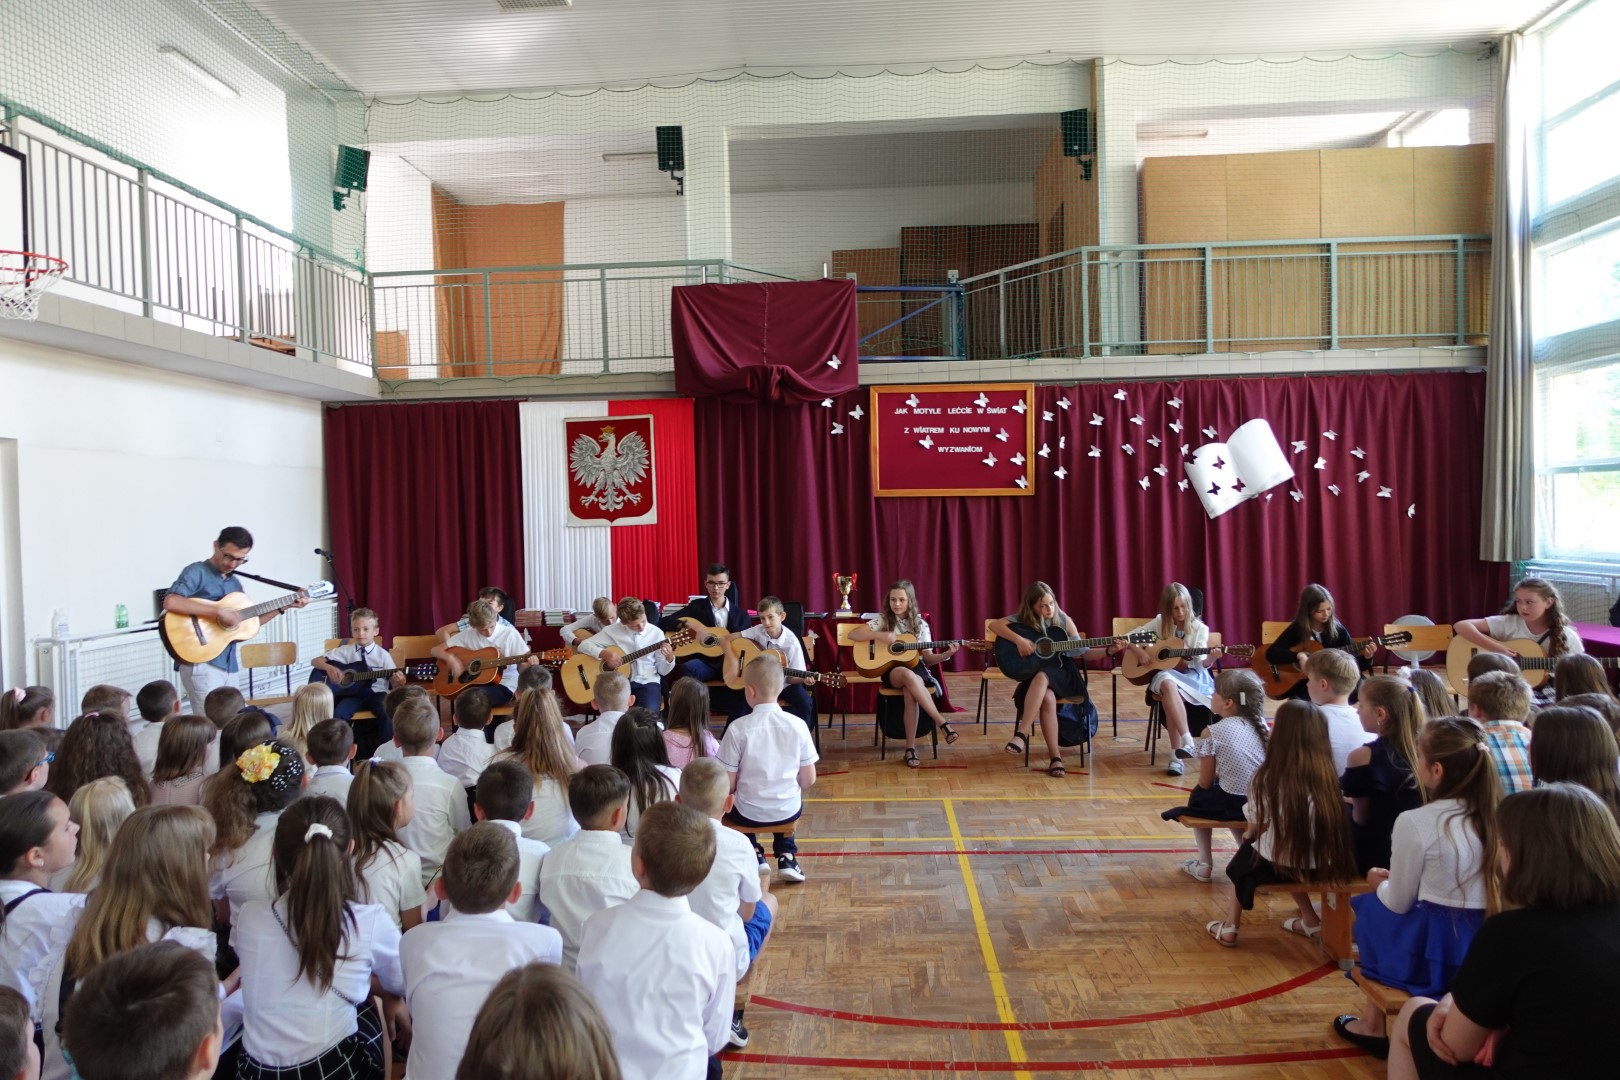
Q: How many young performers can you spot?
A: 12